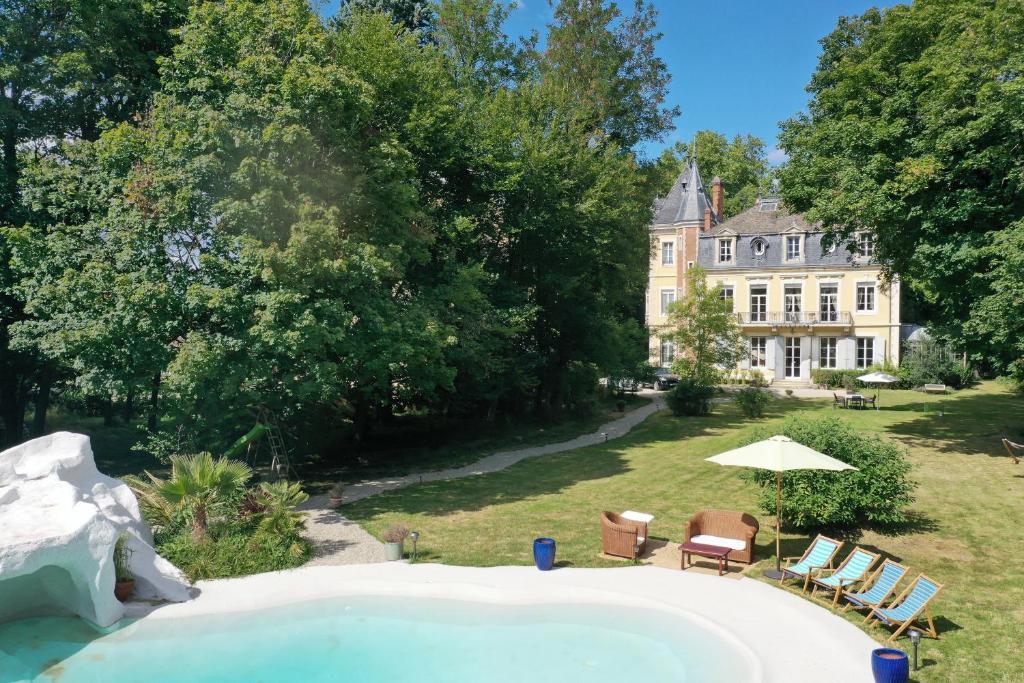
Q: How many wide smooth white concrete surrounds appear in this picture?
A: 1